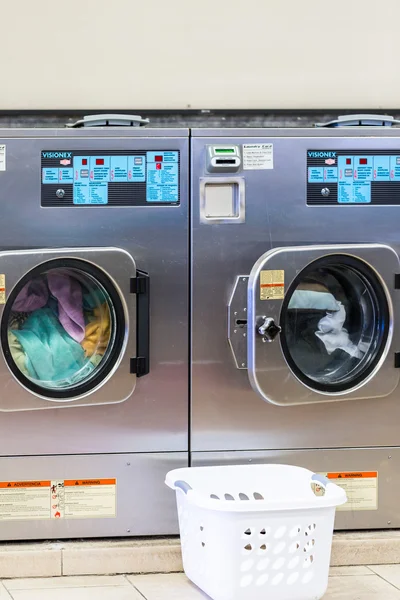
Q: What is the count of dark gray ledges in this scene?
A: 1